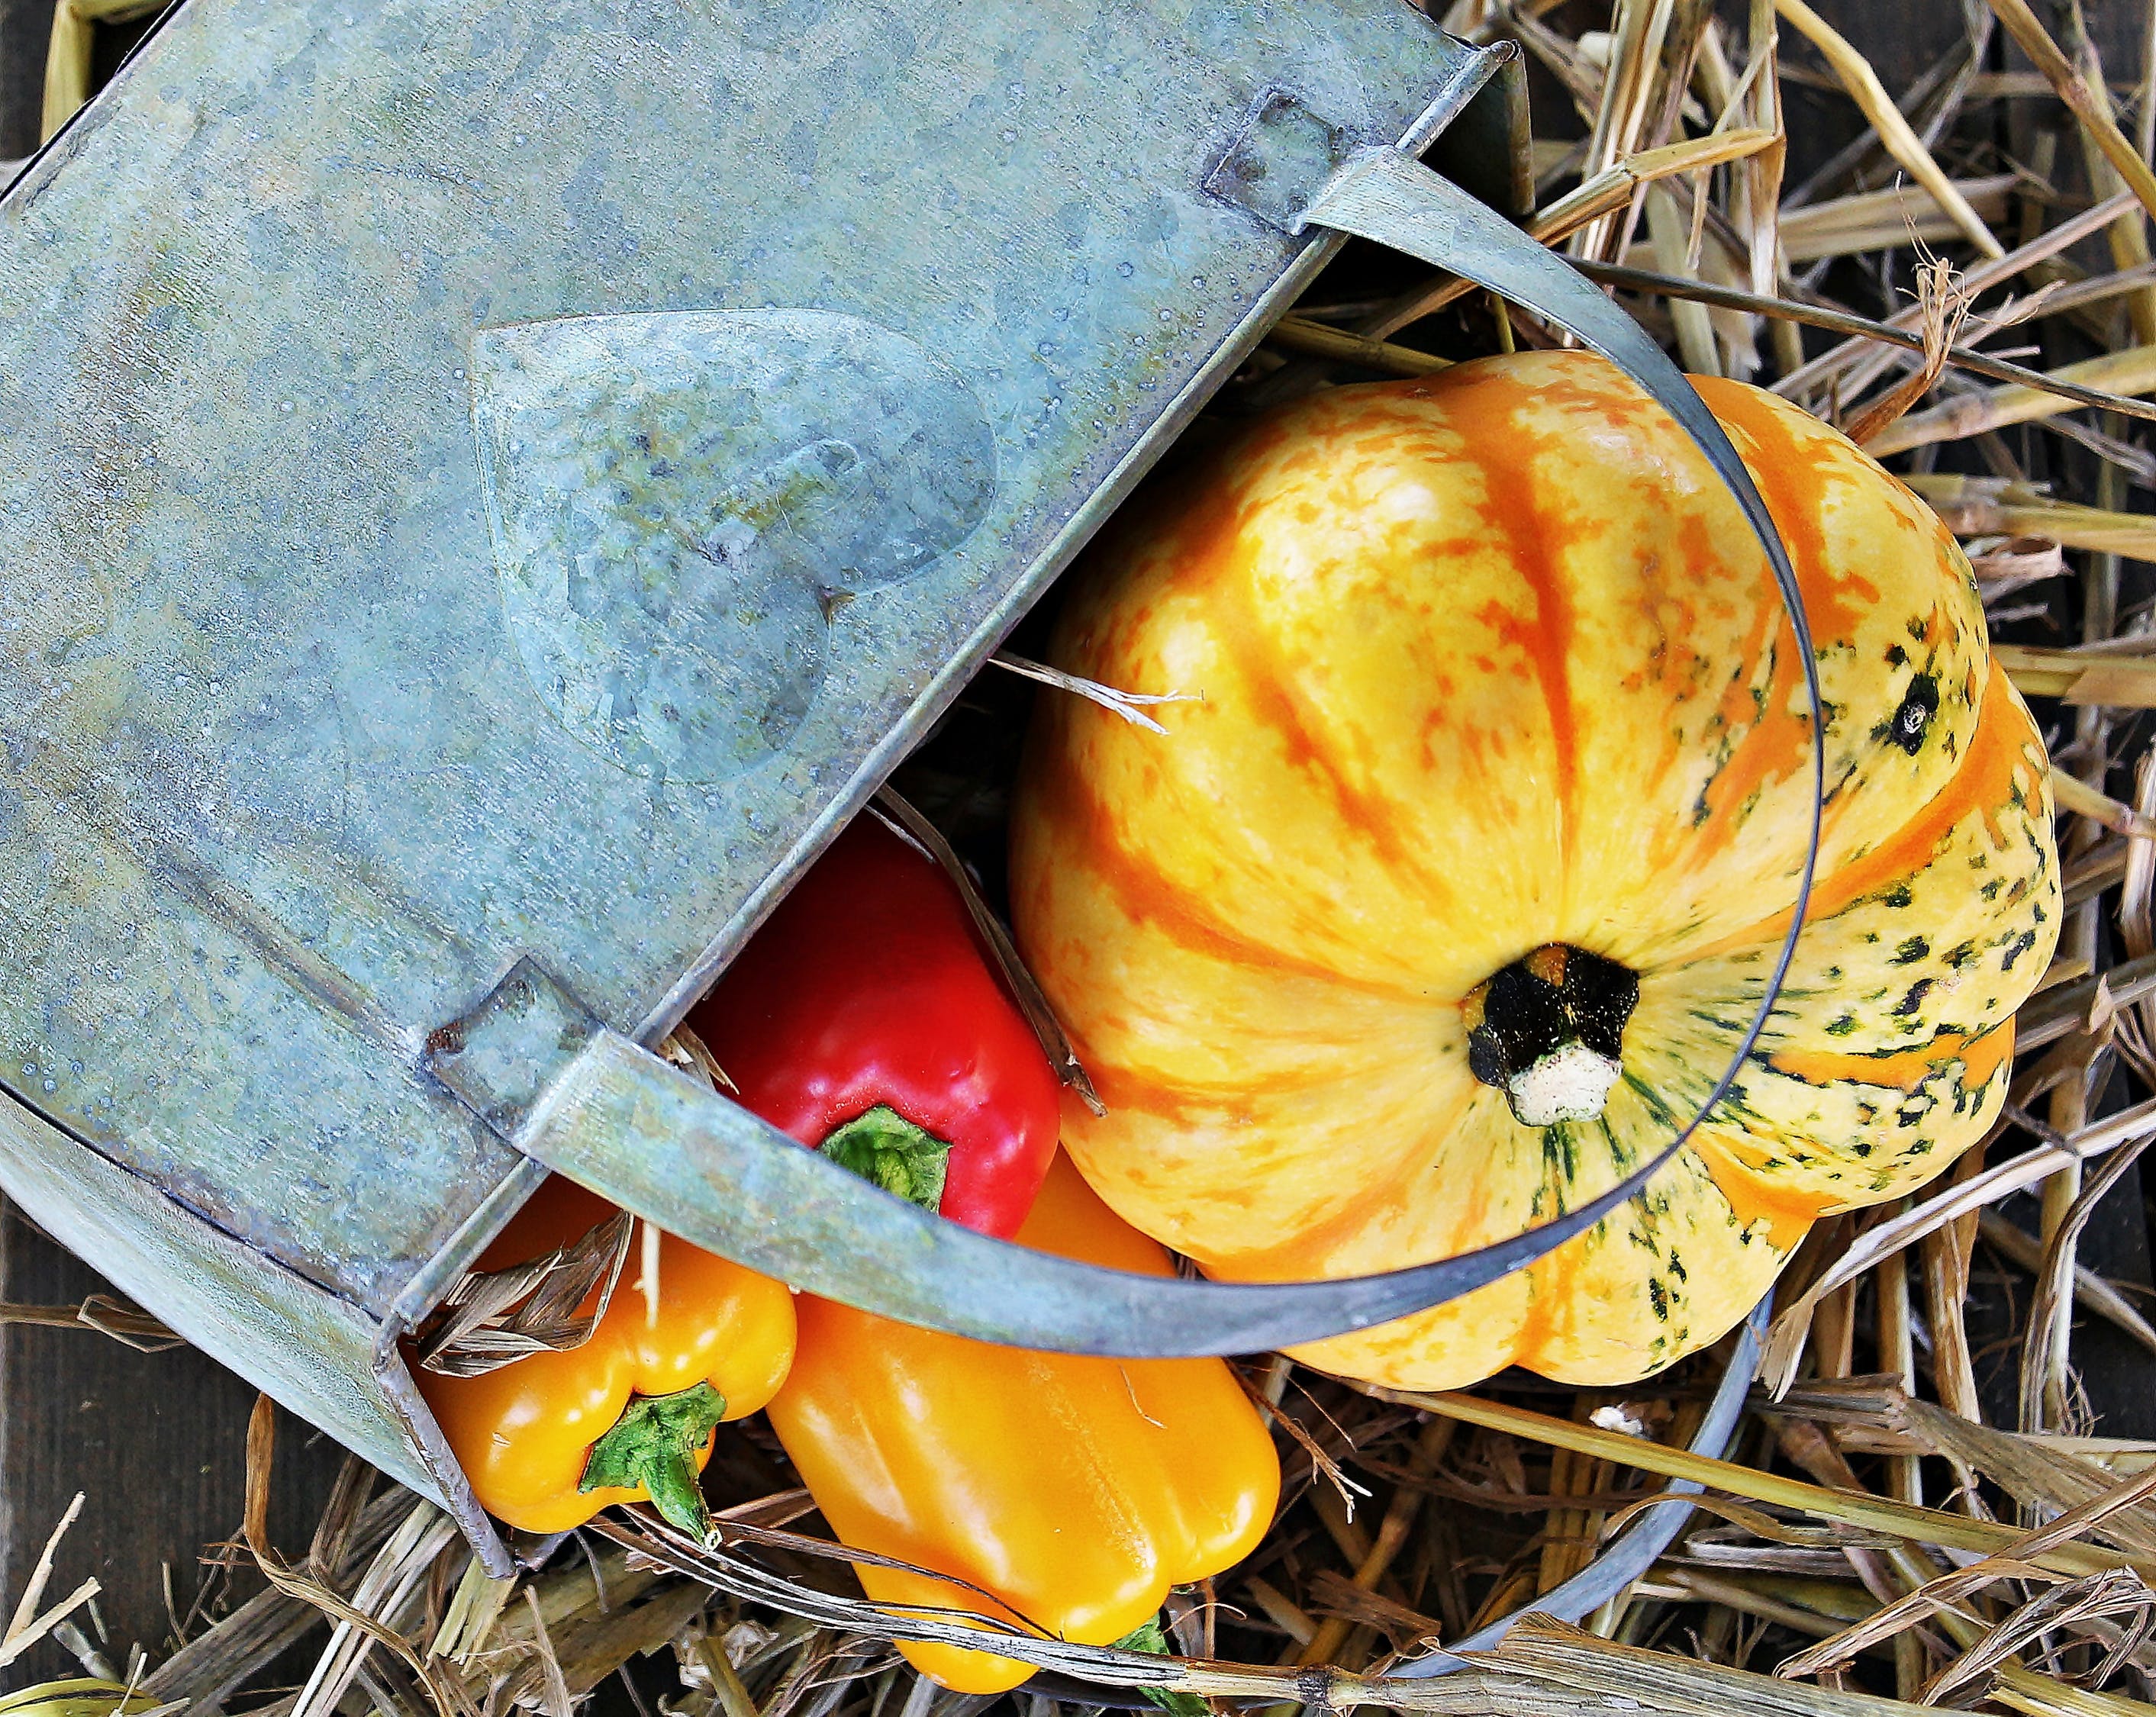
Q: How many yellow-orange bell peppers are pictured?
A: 2